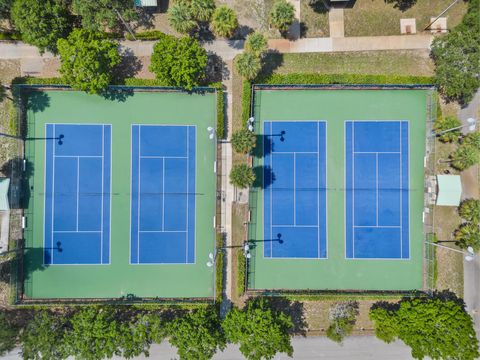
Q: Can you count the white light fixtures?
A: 12